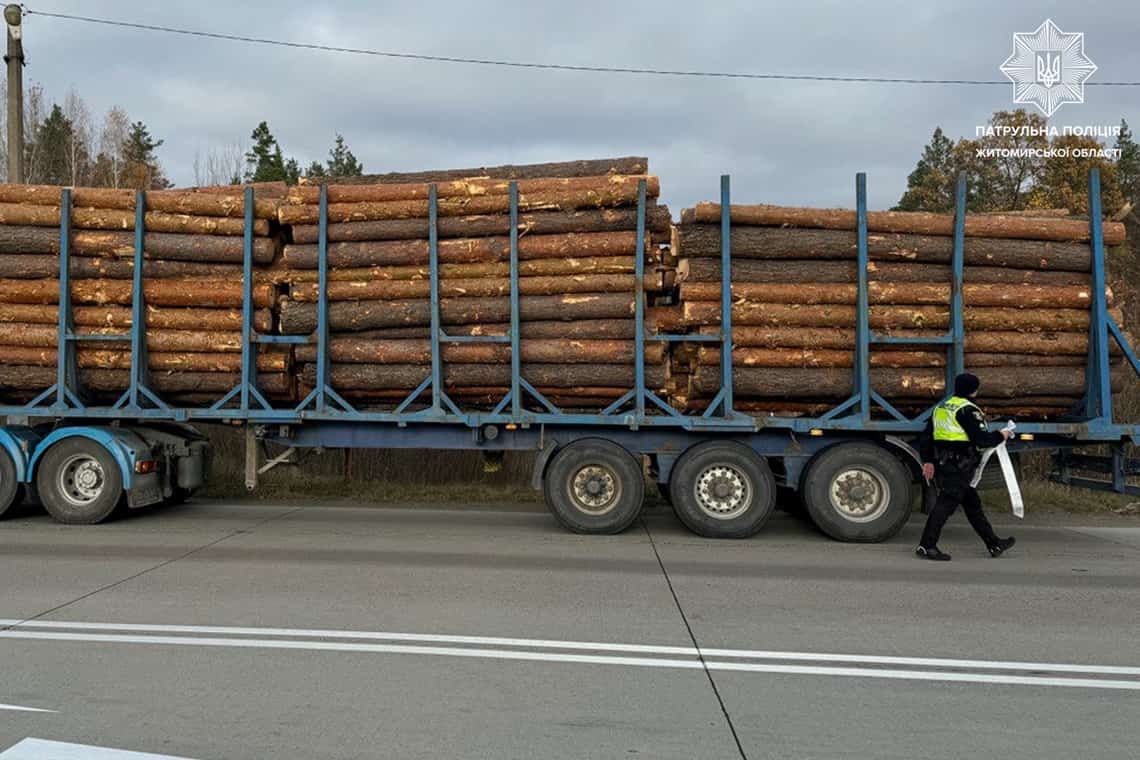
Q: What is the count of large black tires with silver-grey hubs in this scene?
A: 4